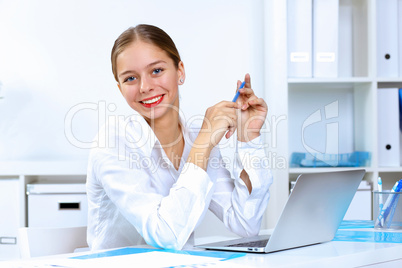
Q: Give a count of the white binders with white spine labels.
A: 2